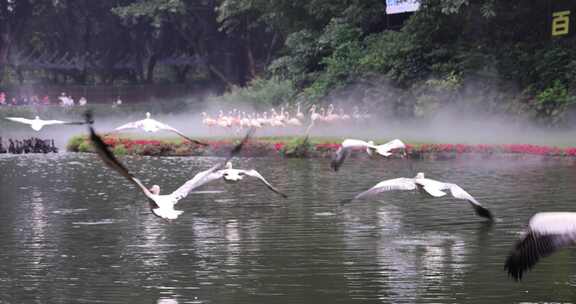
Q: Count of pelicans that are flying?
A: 7